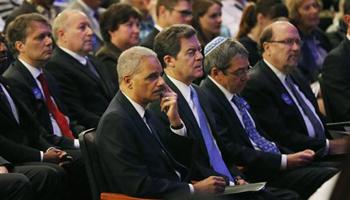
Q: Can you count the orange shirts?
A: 0